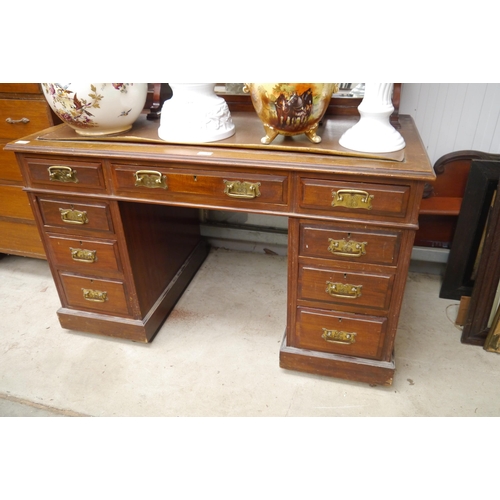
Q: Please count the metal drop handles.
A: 10